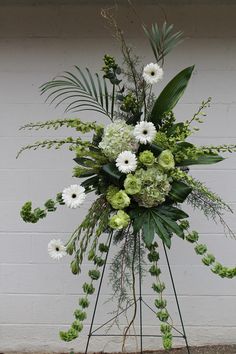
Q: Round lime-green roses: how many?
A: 5